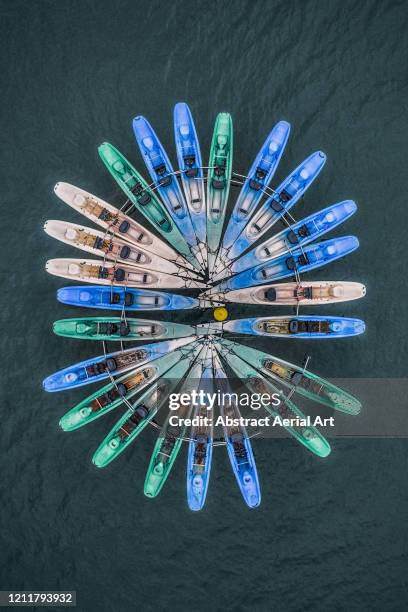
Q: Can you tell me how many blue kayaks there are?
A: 11